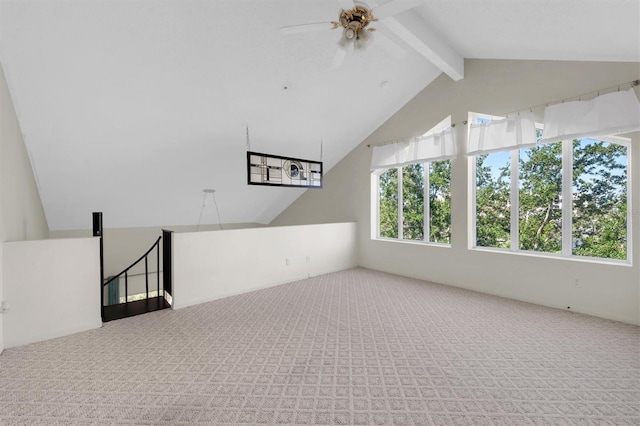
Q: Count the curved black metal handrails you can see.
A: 1